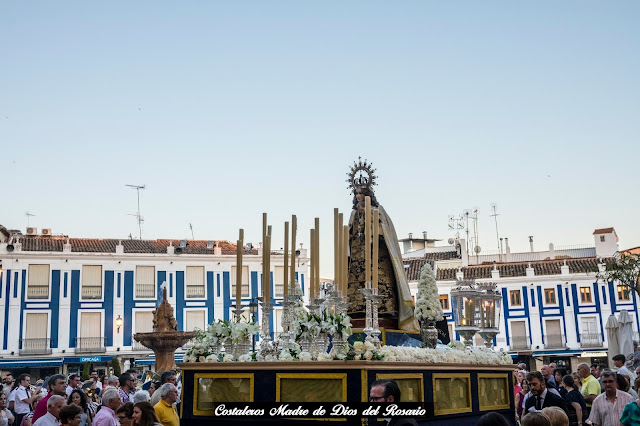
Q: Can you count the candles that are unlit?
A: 14